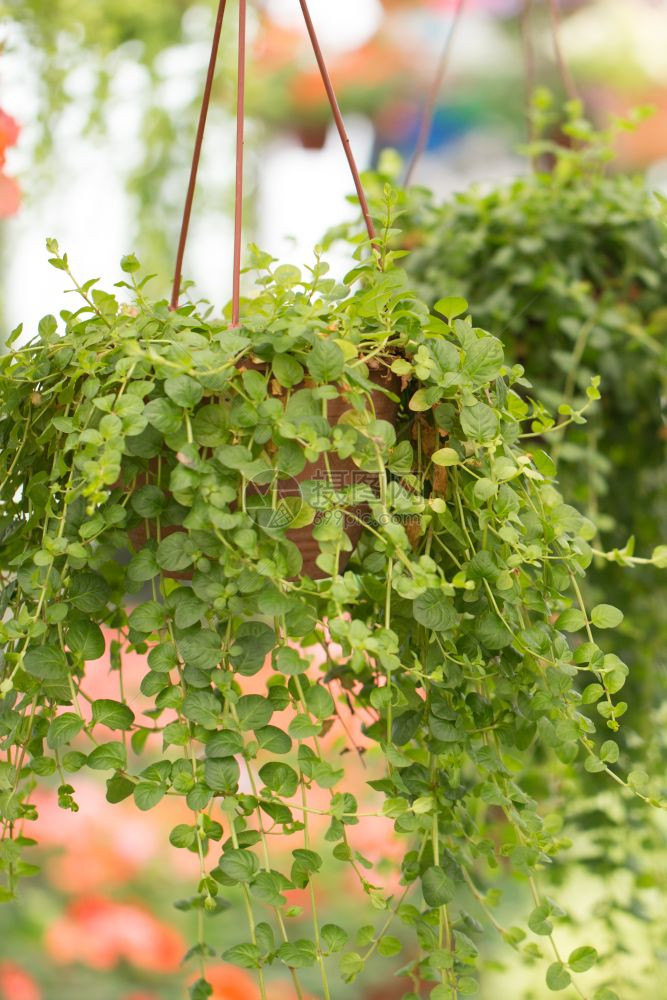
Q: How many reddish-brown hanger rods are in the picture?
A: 6